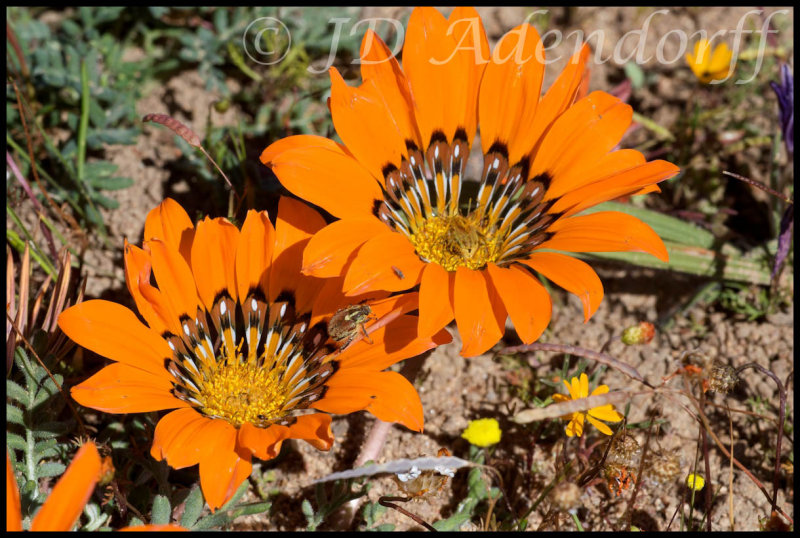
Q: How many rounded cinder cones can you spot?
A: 0